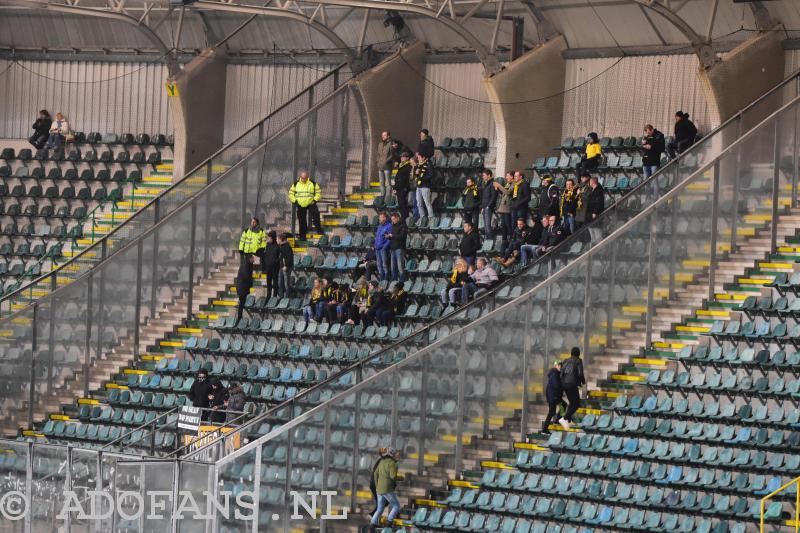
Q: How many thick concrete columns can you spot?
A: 4